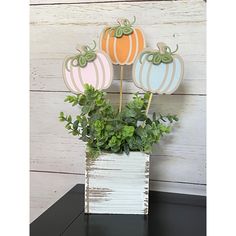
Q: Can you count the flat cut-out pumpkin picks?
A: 3